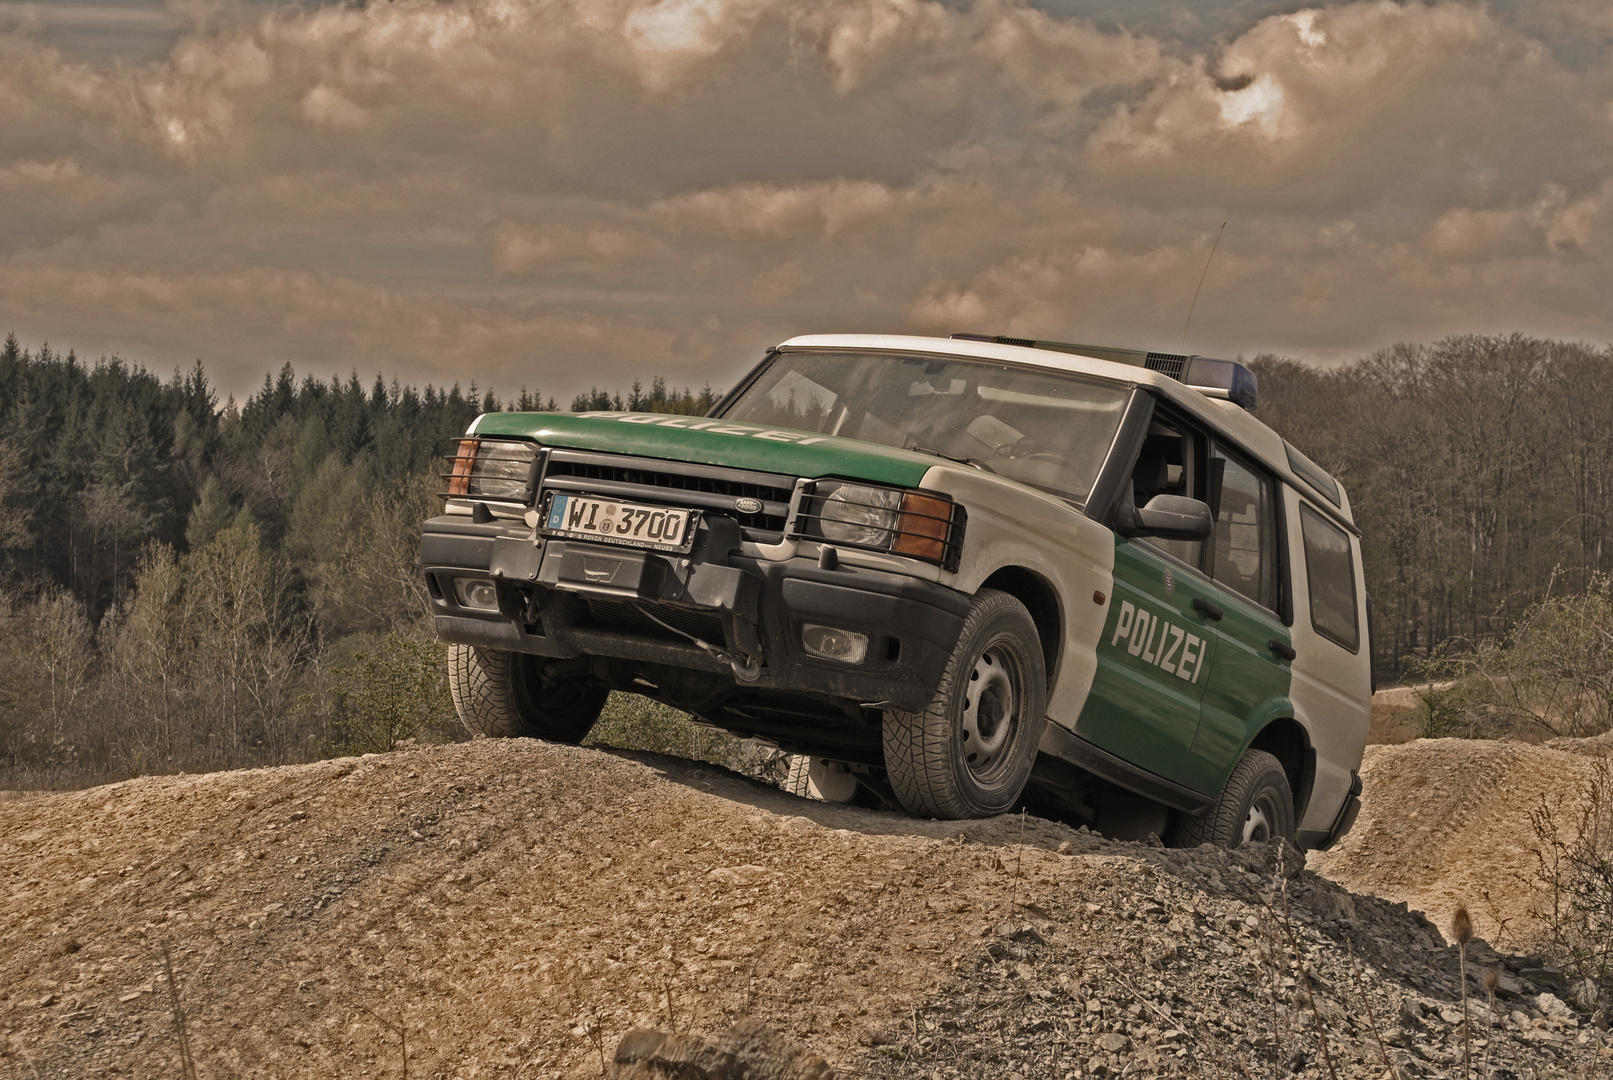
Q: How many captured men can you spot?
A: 0